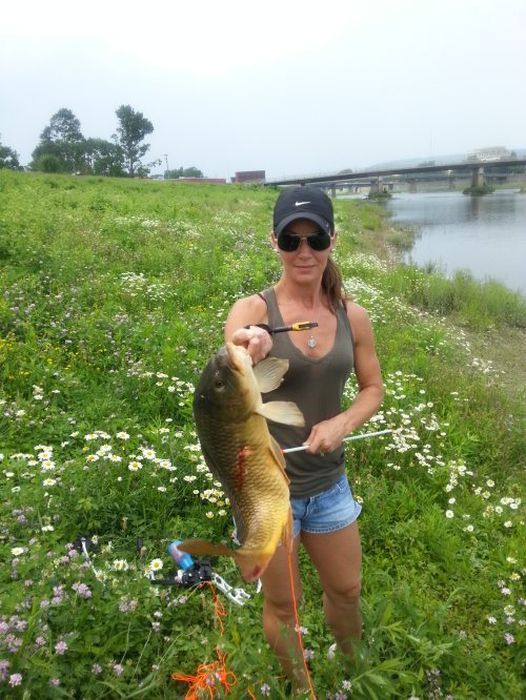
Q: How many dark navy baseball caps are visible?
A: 1